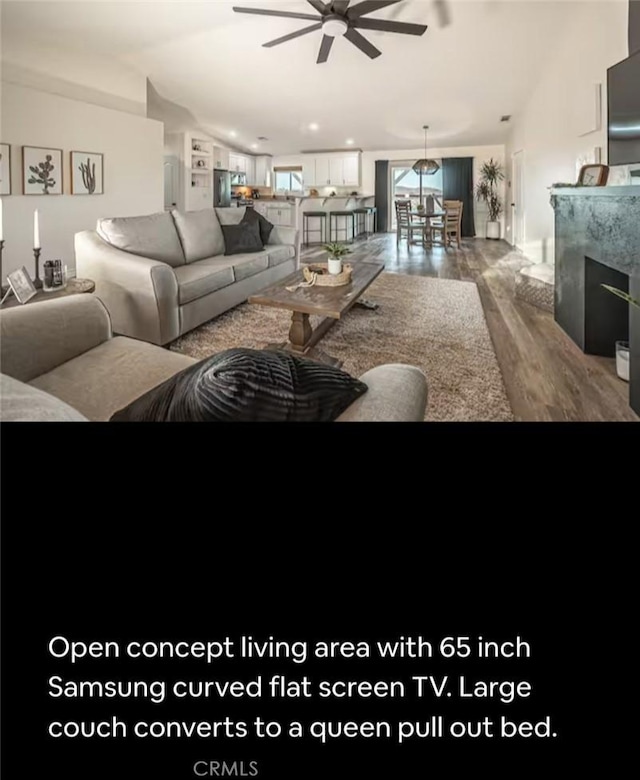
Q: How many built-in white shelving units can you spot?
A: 1